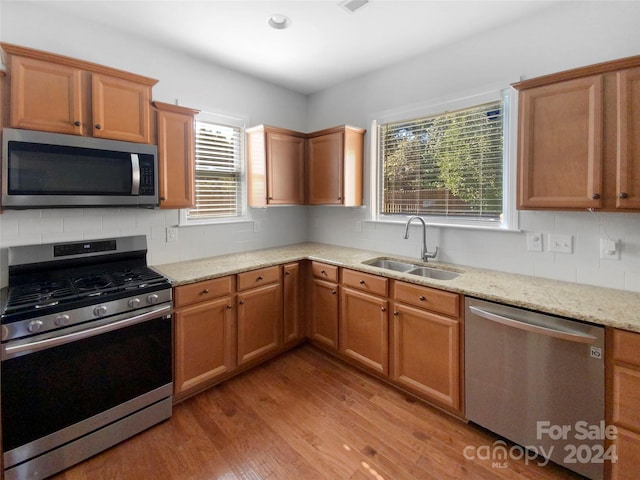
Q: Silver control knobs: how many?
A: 5